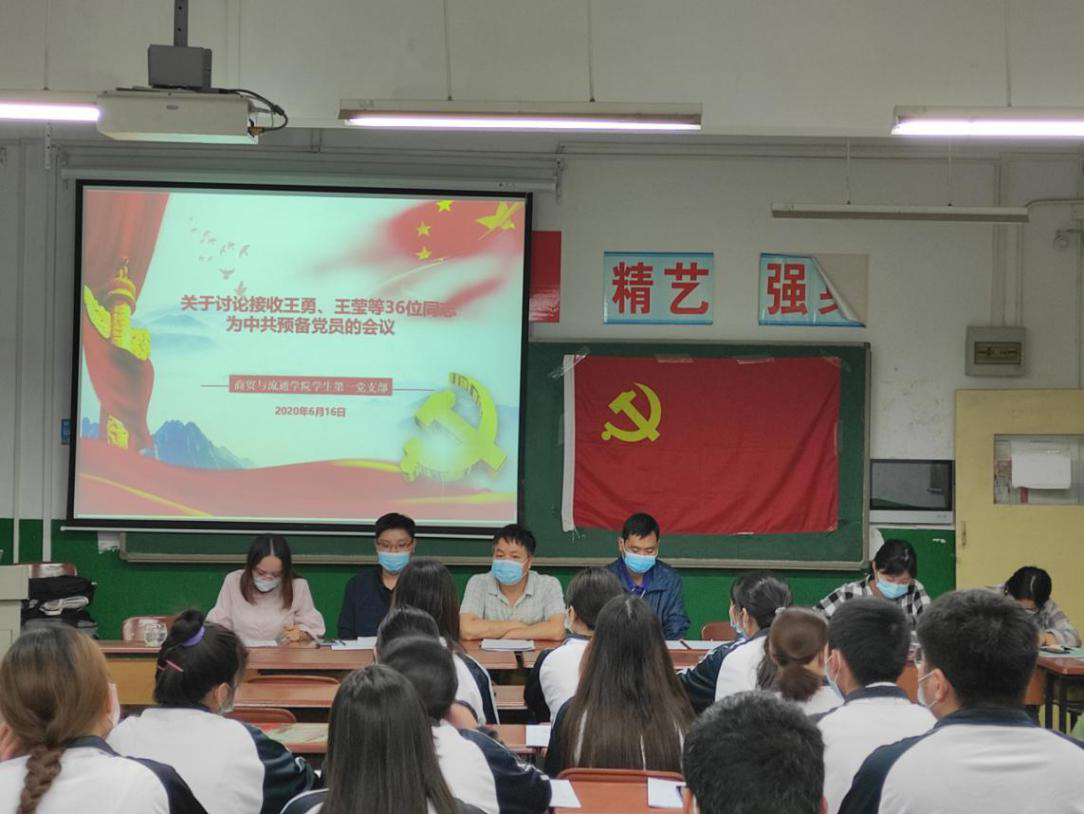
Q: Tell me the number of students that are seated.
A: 13